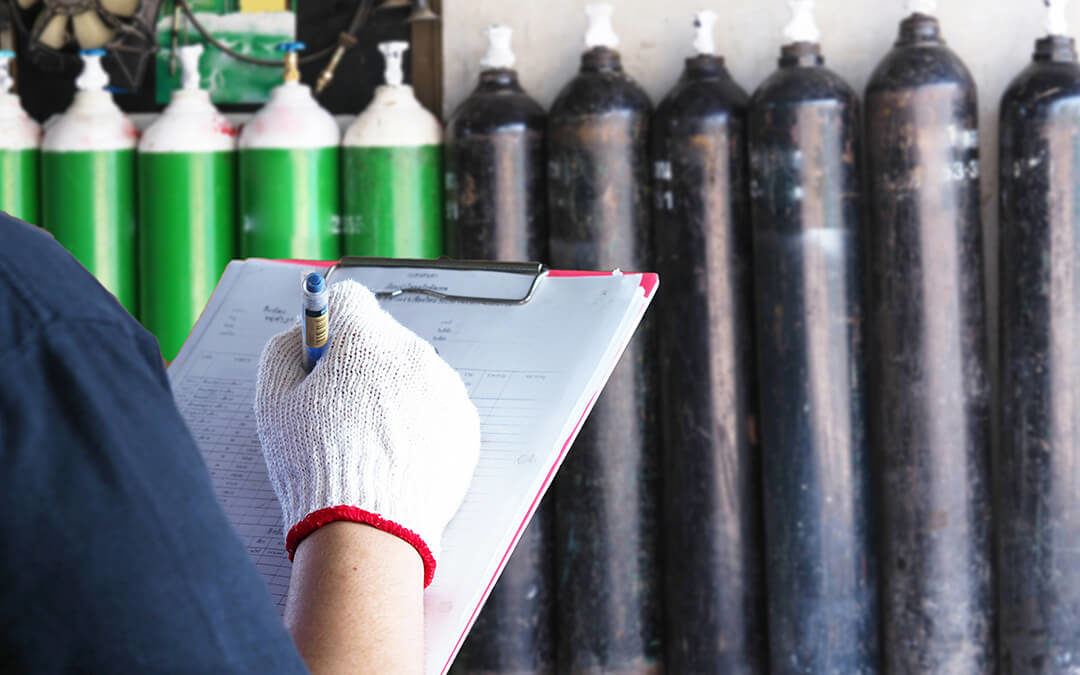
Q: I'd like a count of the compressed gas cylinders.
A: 11